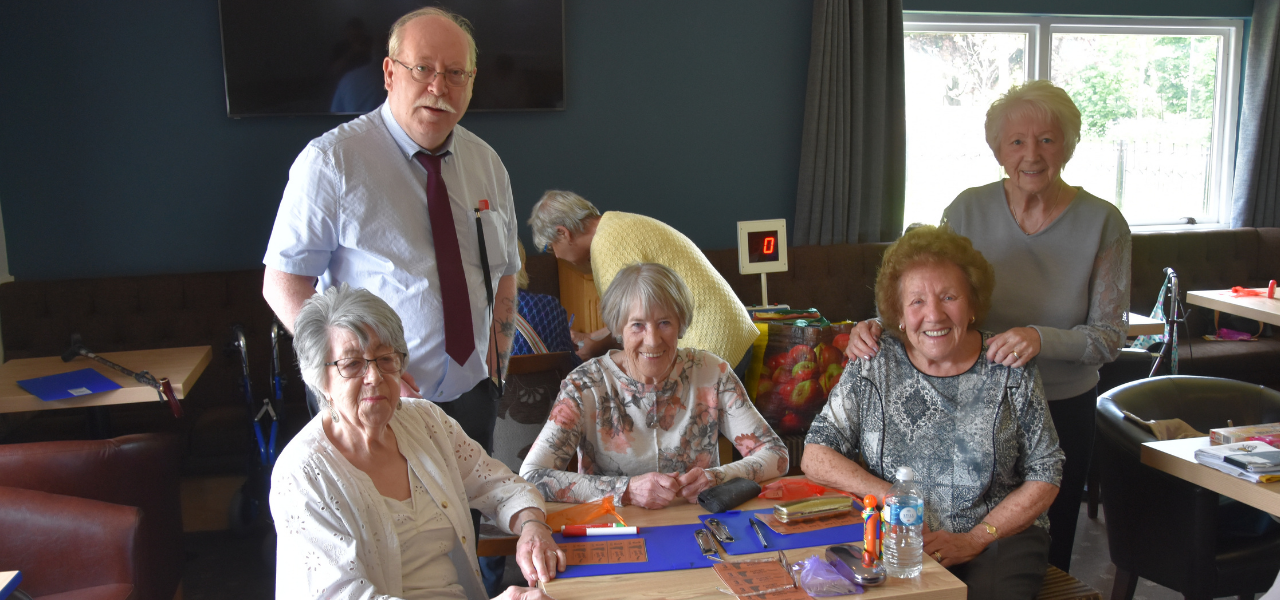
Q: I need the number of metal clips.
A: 2